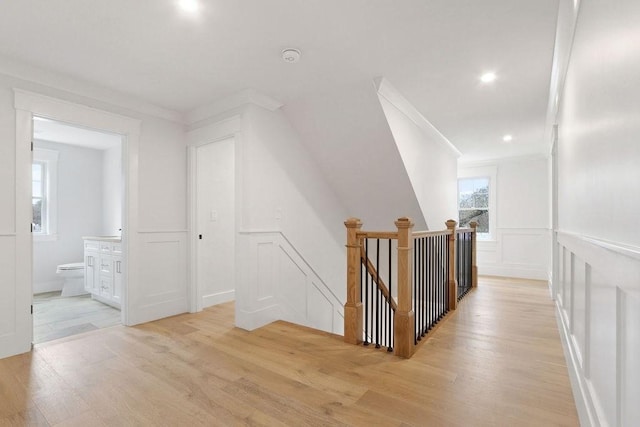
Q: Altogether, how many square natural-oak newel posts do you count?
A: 4